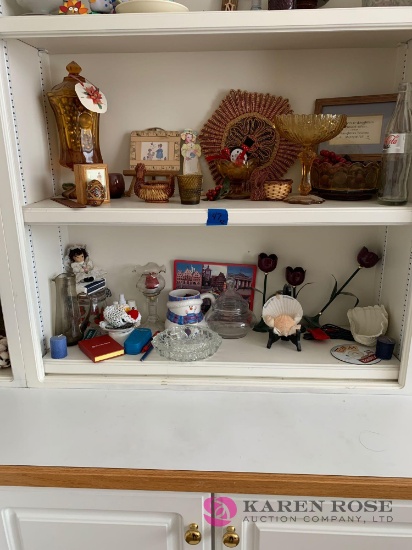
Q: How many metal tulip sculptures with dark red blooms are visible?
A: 3